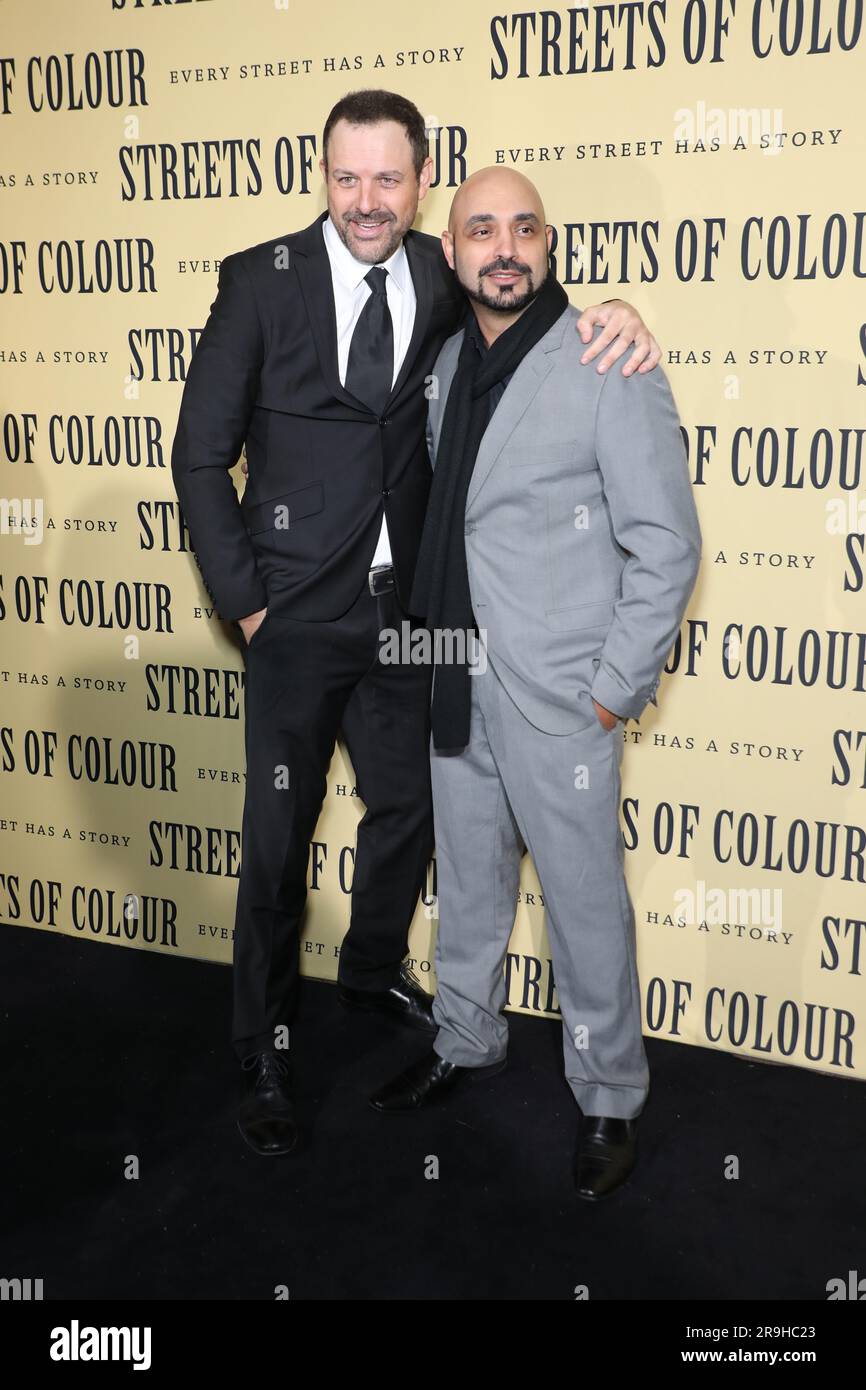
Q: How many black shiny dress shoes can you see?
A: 4